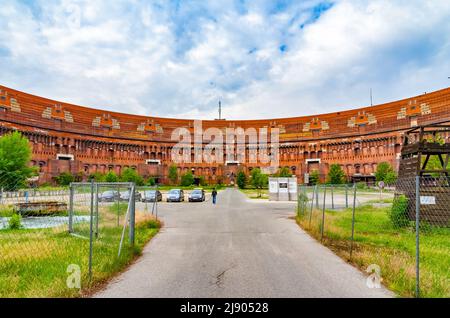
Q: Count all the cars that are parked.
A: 5